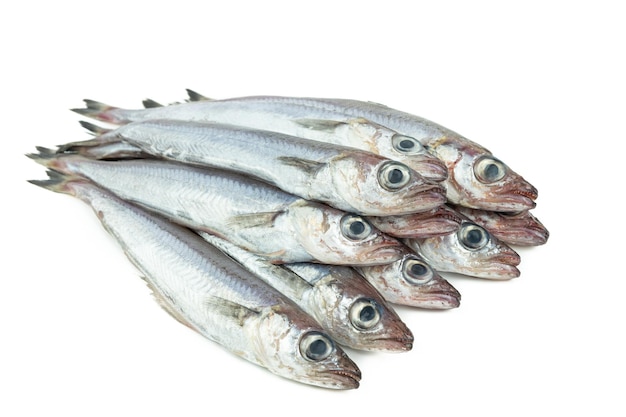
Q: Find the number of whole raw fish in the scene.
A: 10